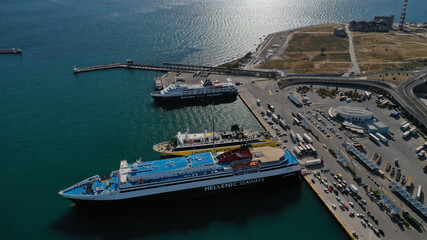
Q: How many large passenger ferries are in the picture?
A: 3